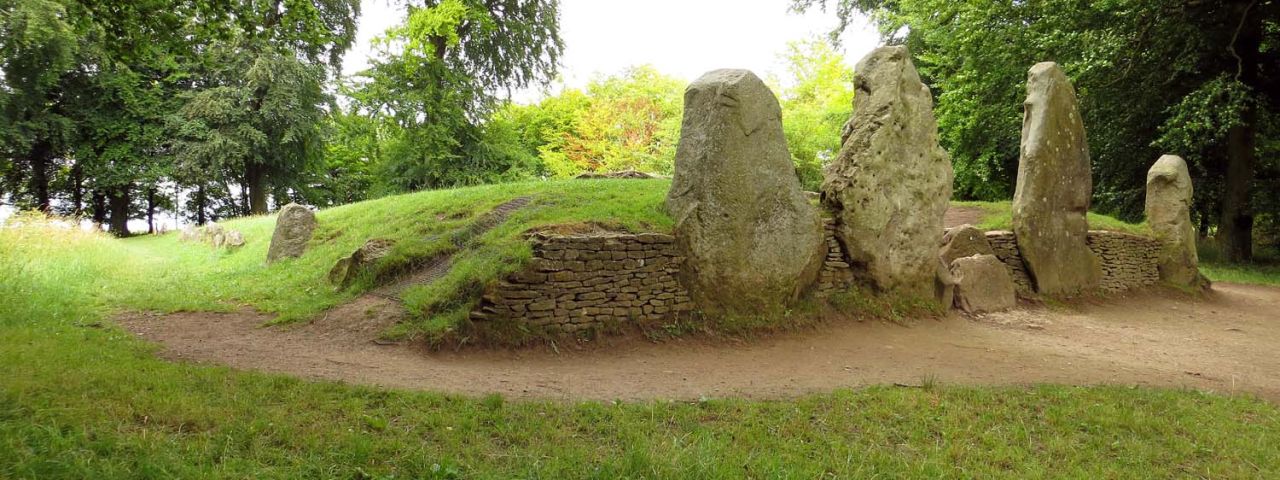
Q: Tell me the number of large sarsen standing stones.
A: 4